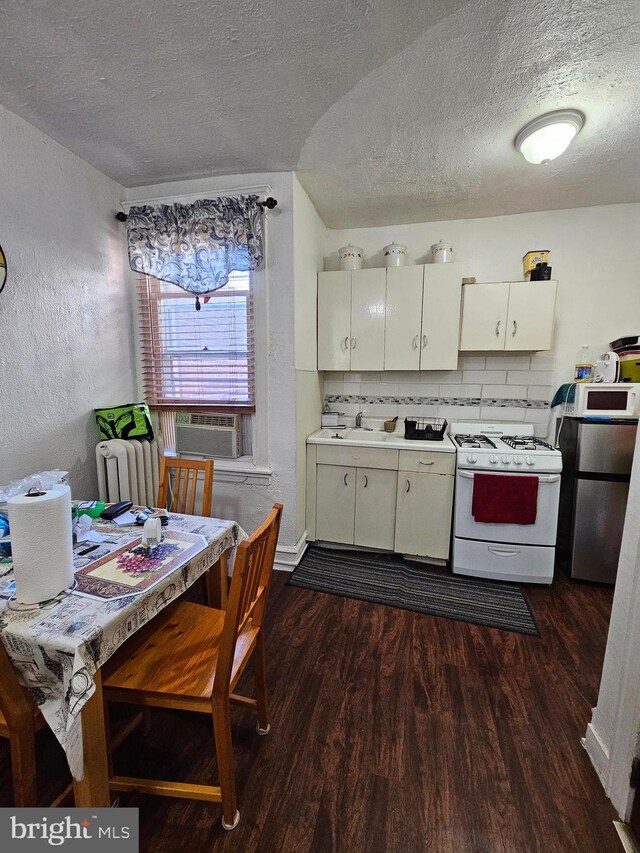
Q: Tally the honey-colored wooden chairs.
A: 3